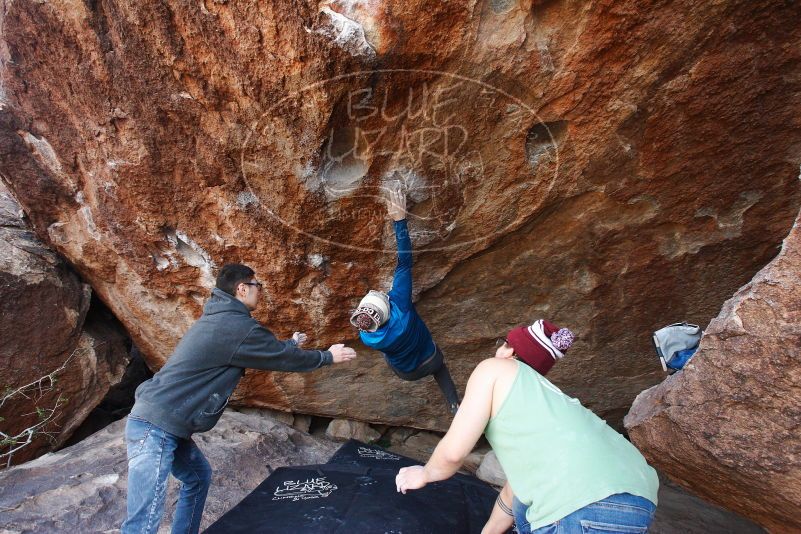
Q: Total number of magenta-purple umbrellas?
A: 0